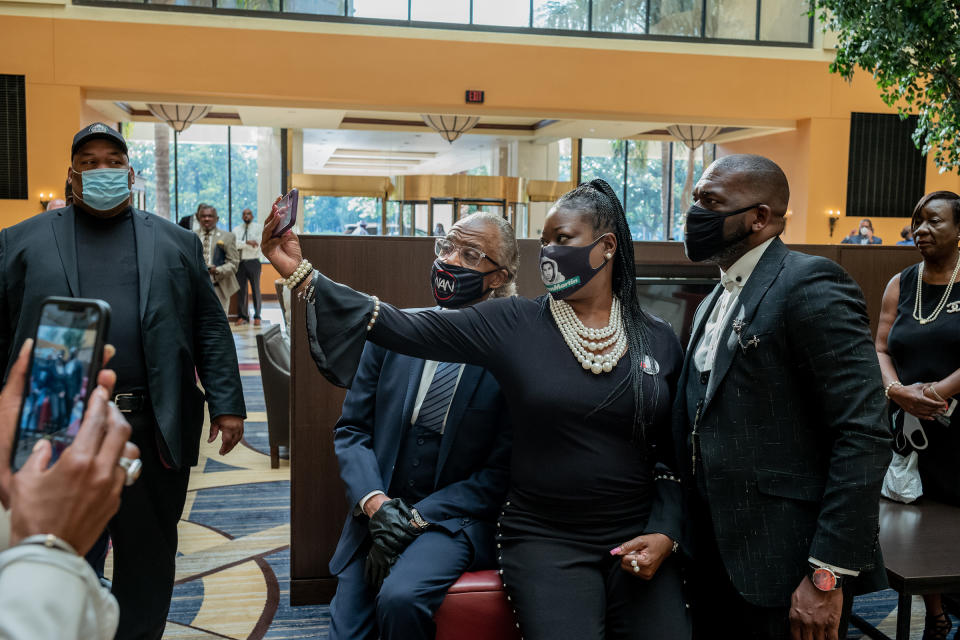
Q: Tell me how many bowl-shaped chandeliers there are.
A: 3